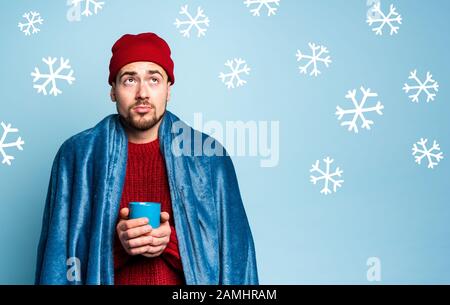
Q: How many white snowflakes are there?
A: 13